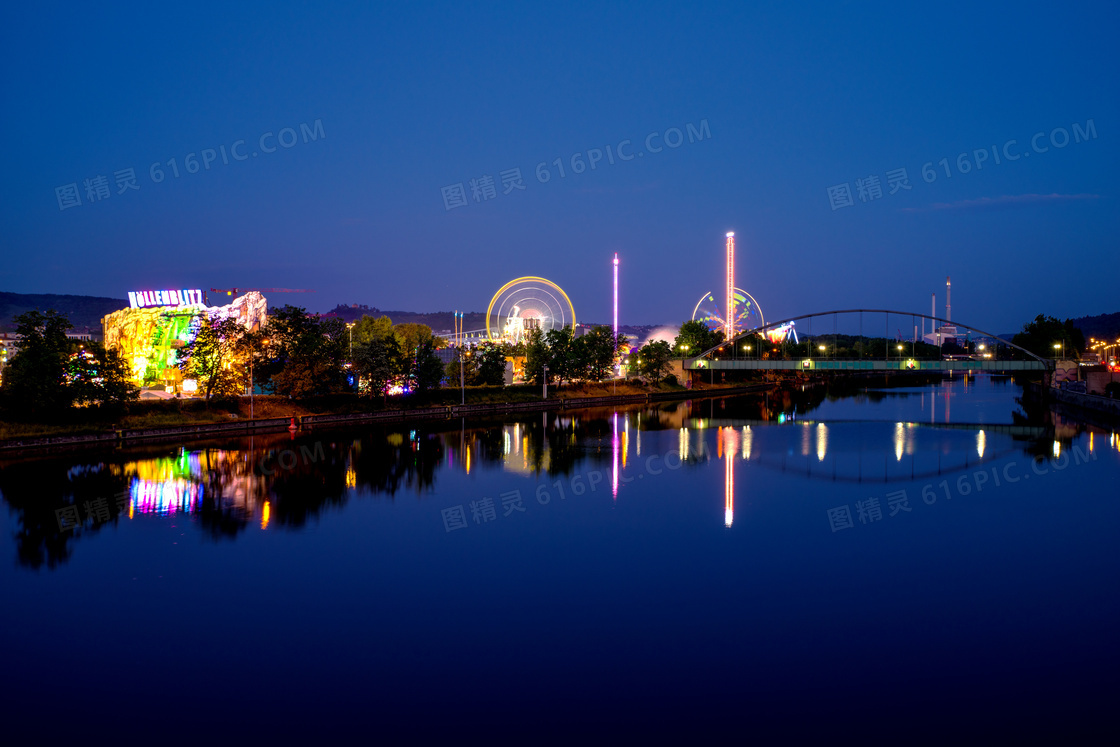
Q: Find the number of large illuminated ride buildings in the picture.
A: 1